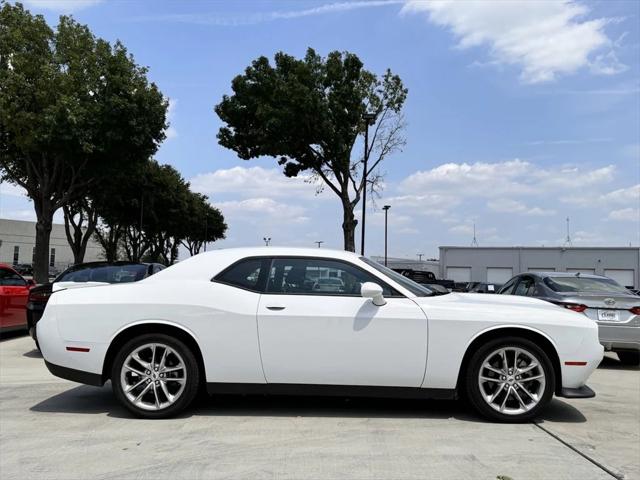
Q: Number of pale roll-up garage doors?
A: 5